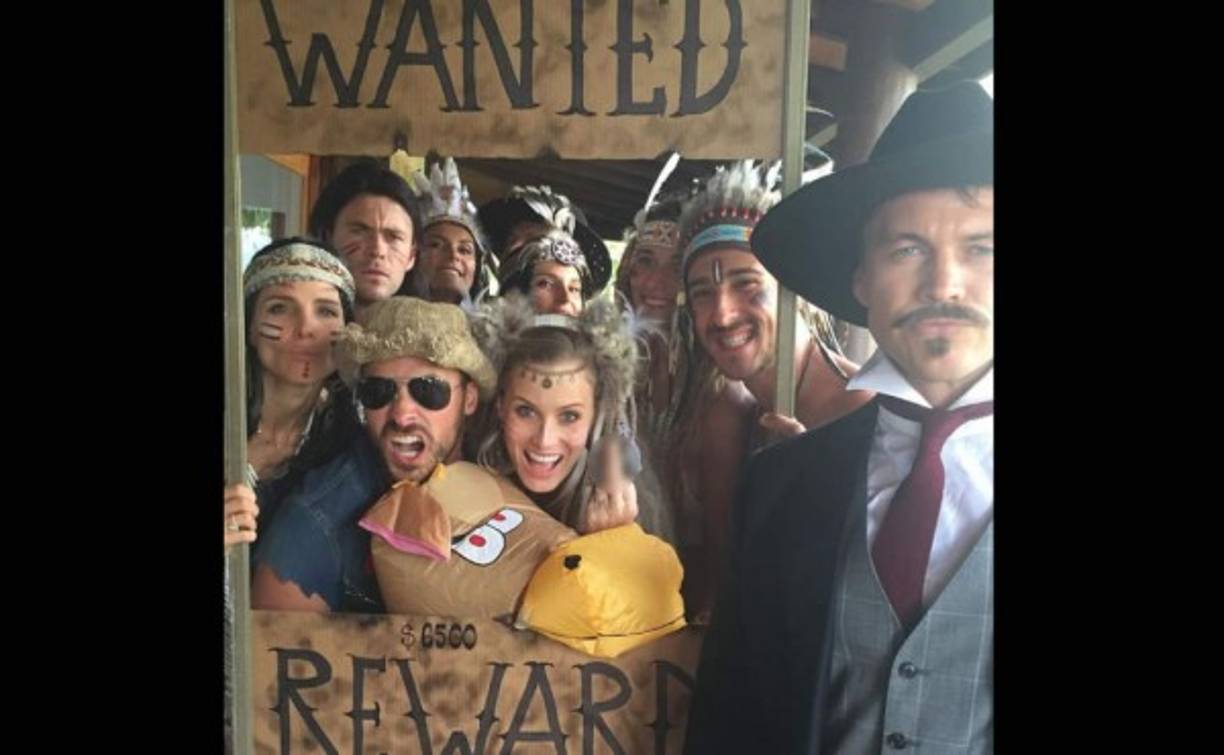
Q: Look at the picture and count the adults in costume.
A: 10